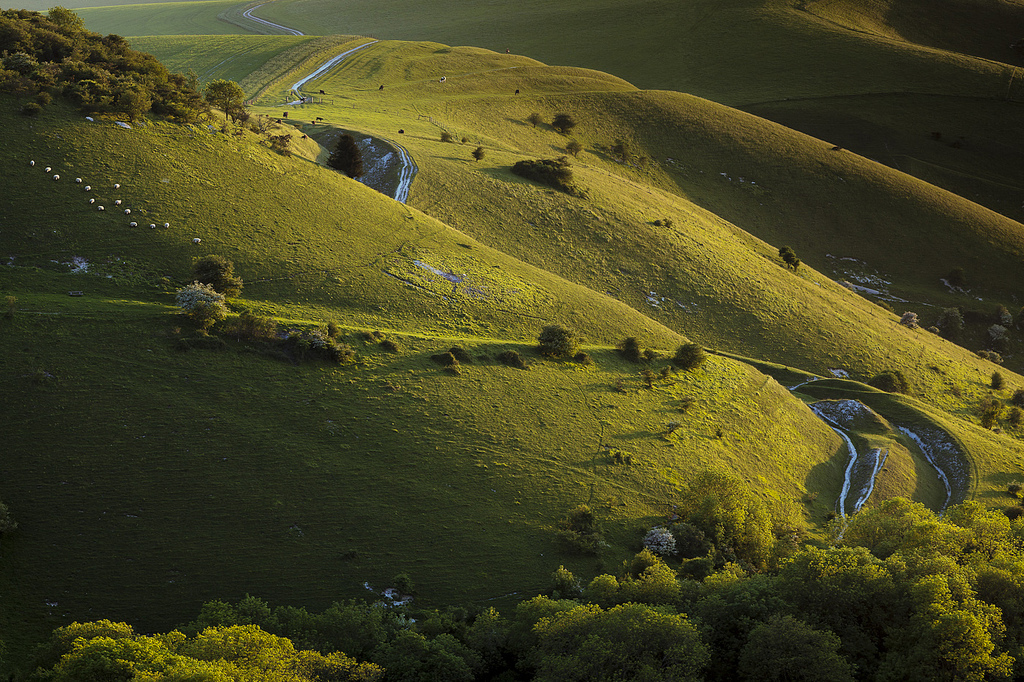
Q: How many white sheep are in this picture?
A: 14